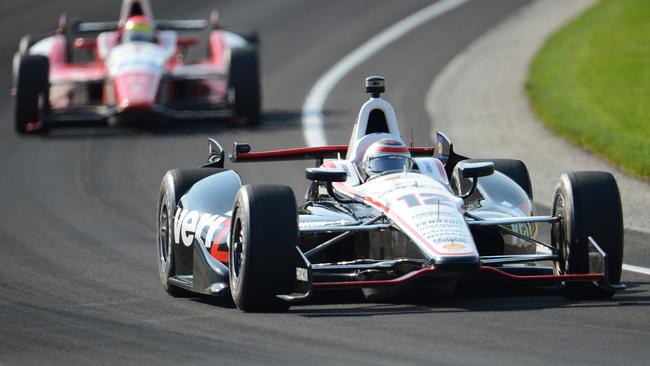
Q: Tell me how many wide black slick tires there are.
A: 6